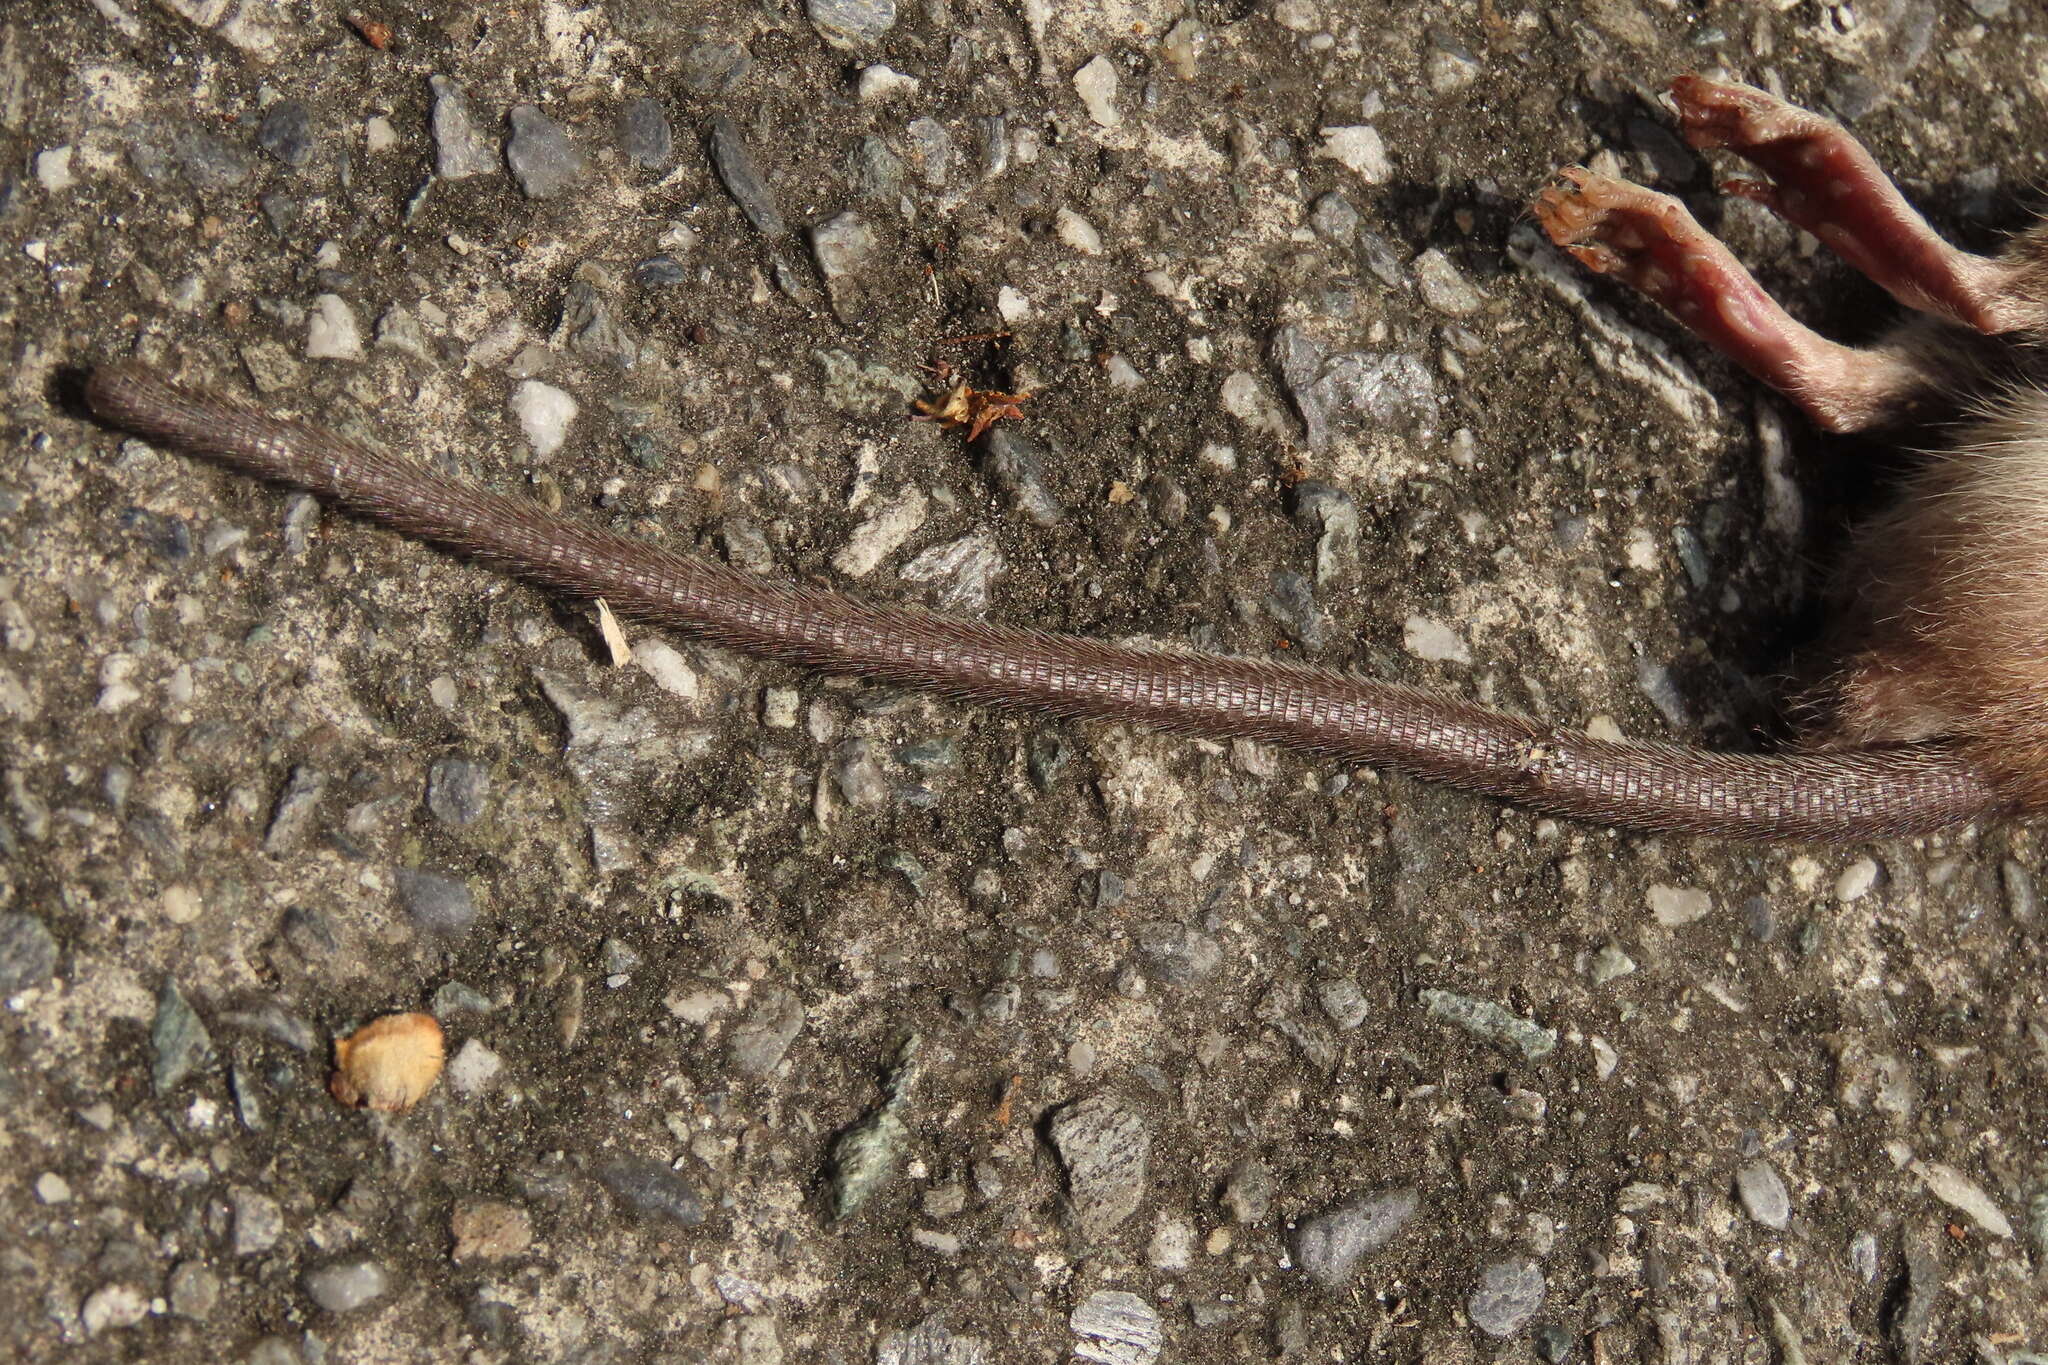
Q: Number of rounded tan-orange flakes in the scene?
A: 1